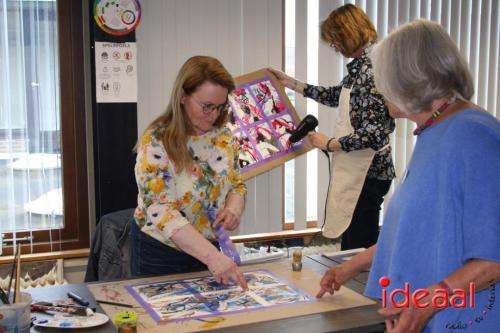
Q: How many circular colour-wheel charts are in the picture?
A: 1